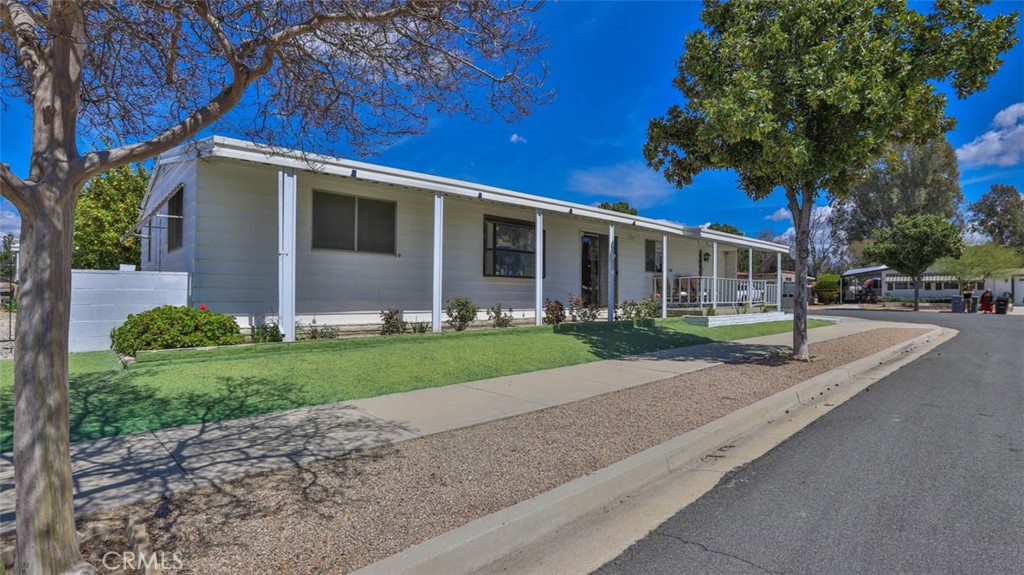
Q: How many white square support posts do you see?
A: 8